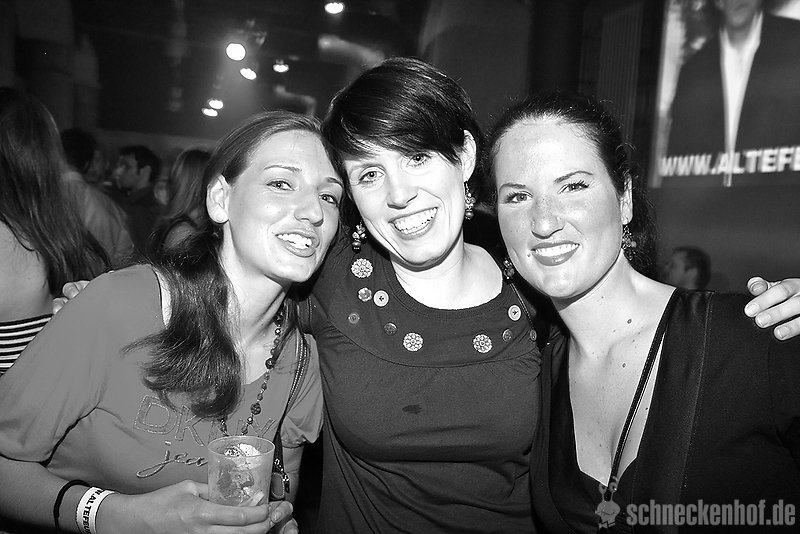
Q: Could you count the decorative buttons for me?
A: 10